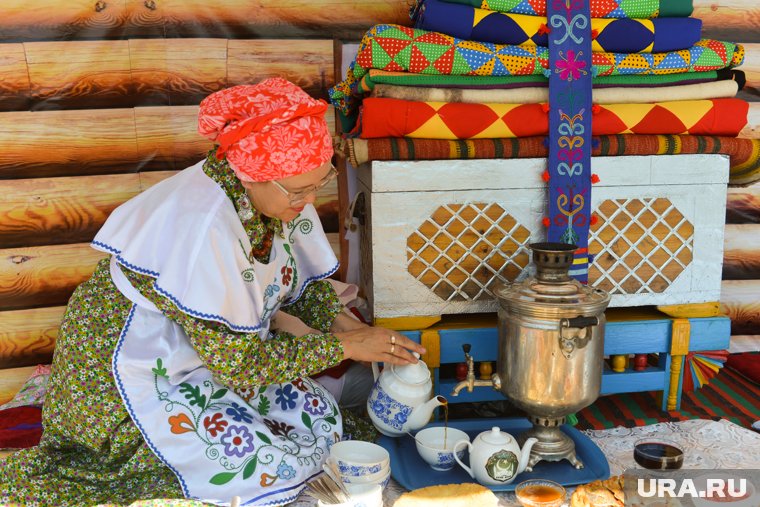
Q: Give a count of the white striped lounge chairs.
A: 0